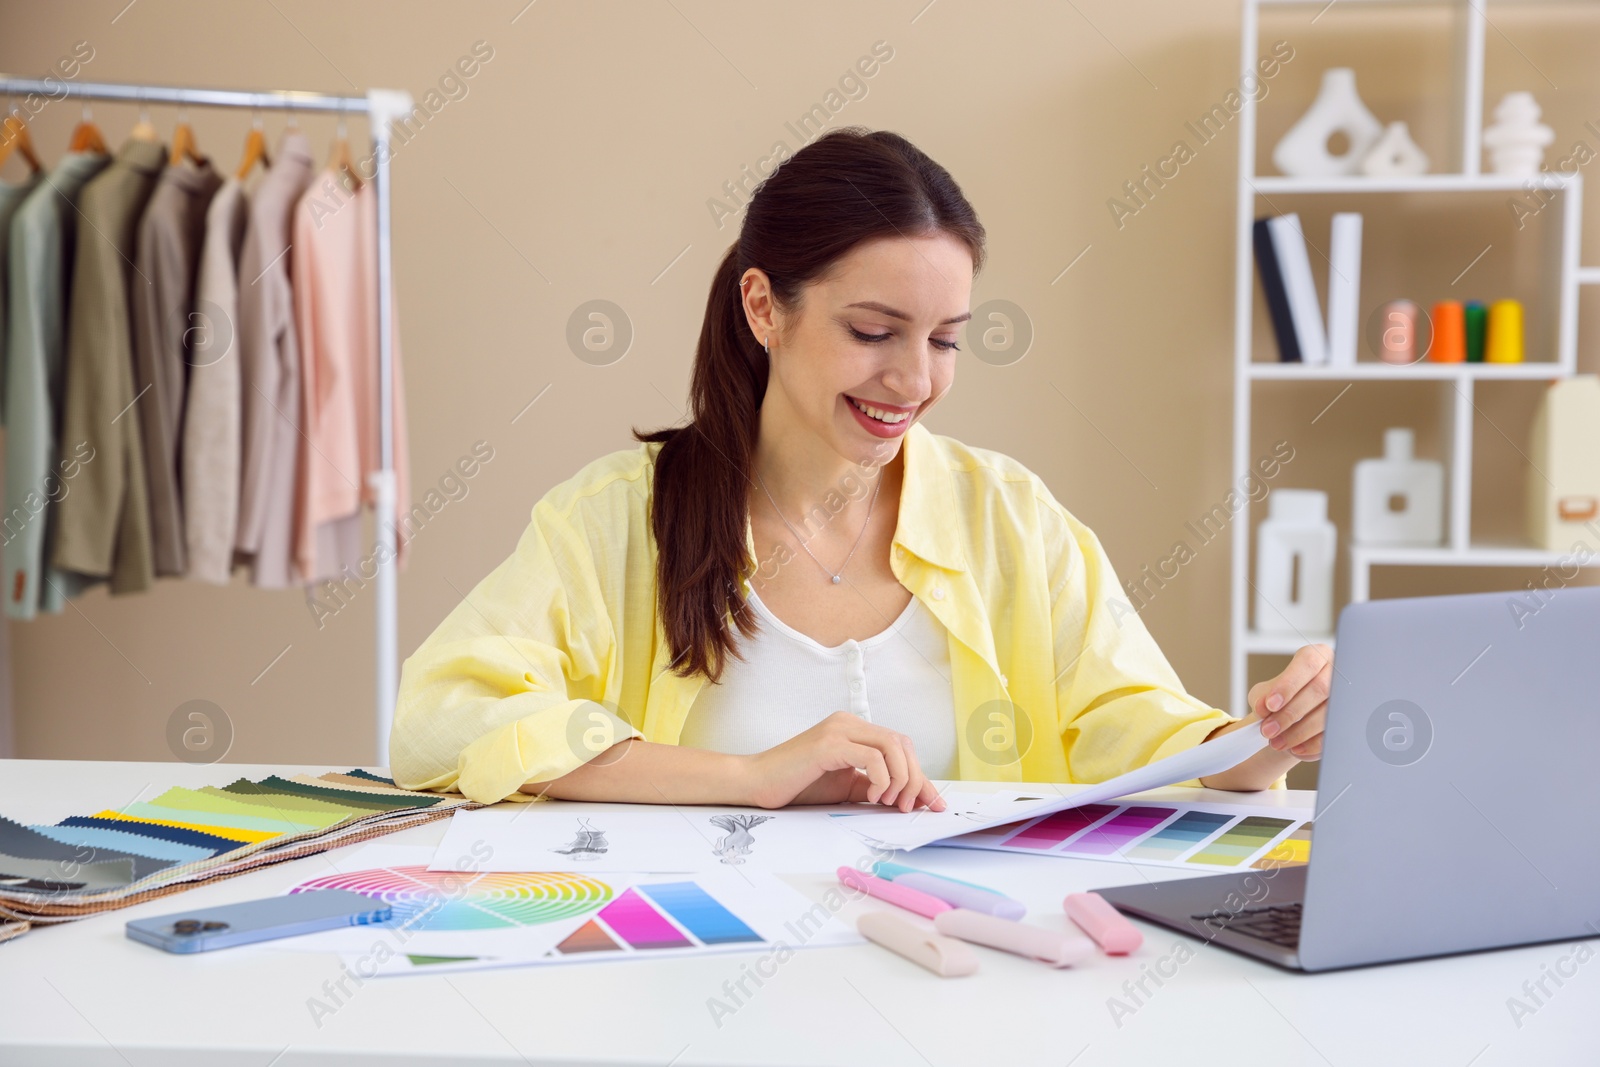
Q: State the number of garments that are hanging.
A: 7